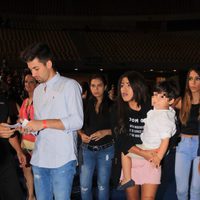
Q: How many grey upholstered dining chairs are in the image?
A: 0